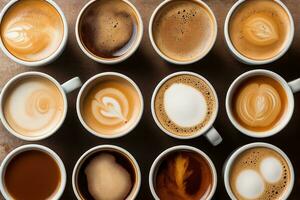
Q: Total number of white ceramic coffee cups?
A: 12